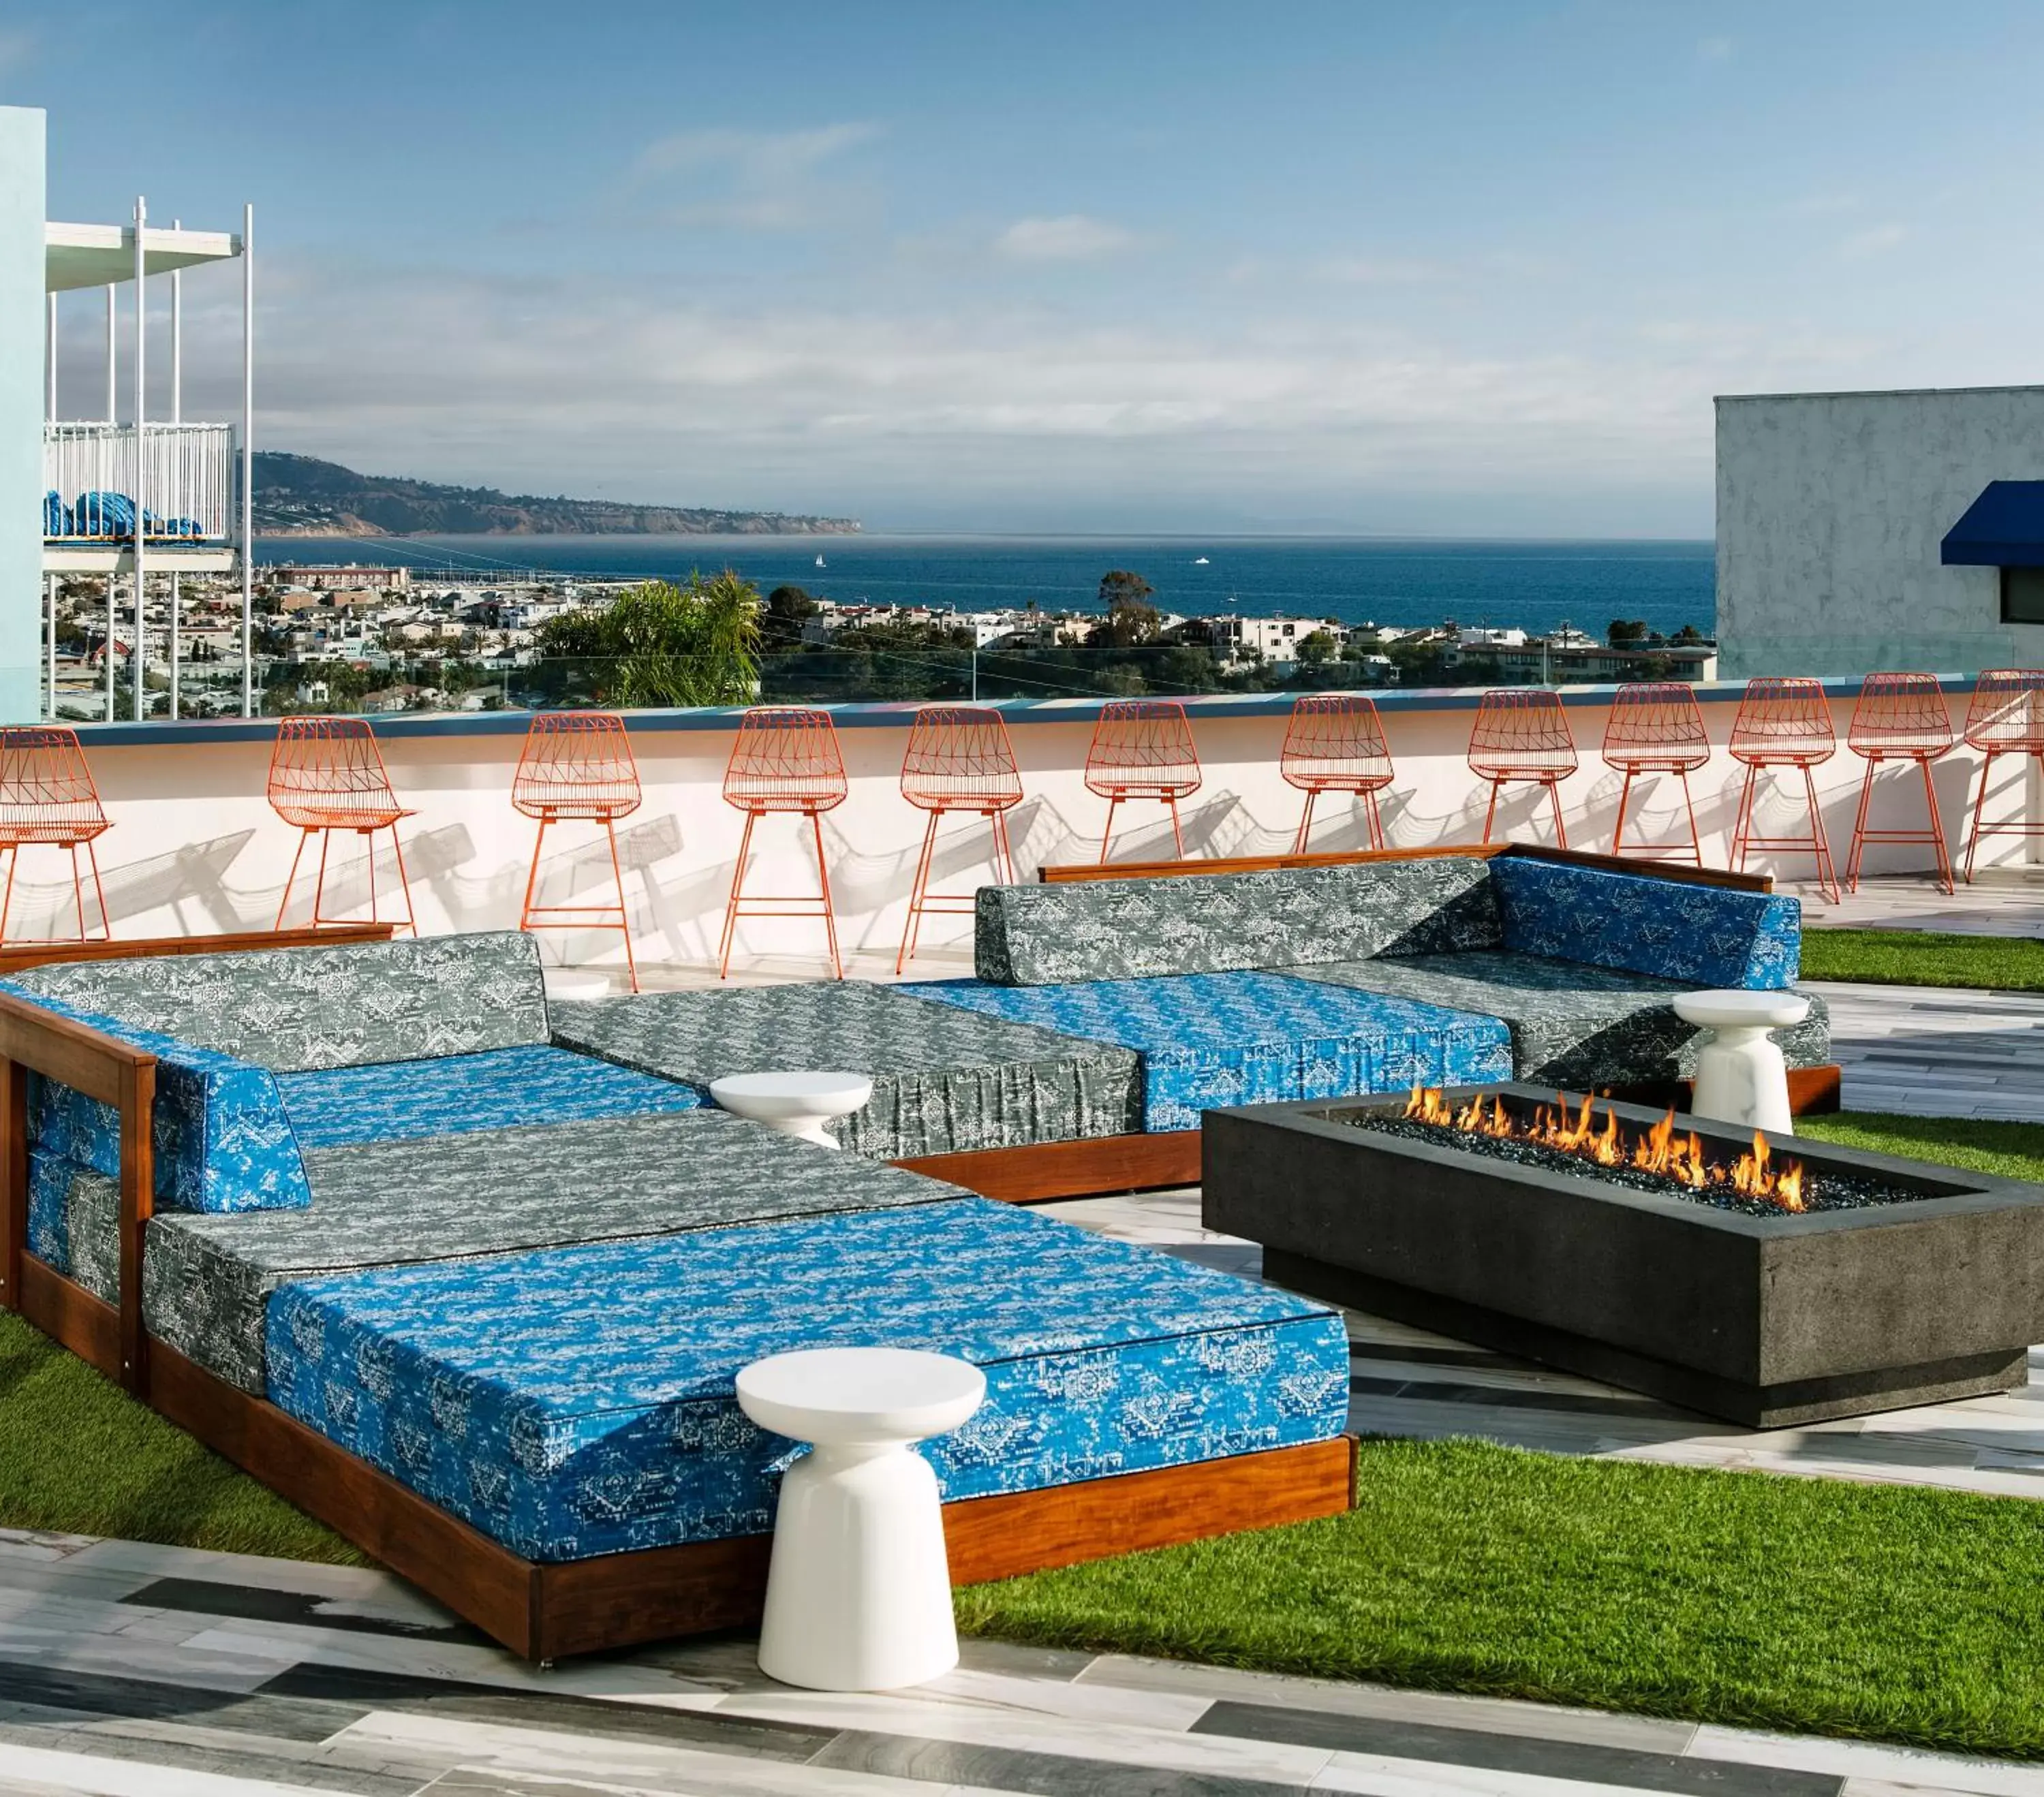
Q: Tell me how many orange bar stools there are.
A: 12